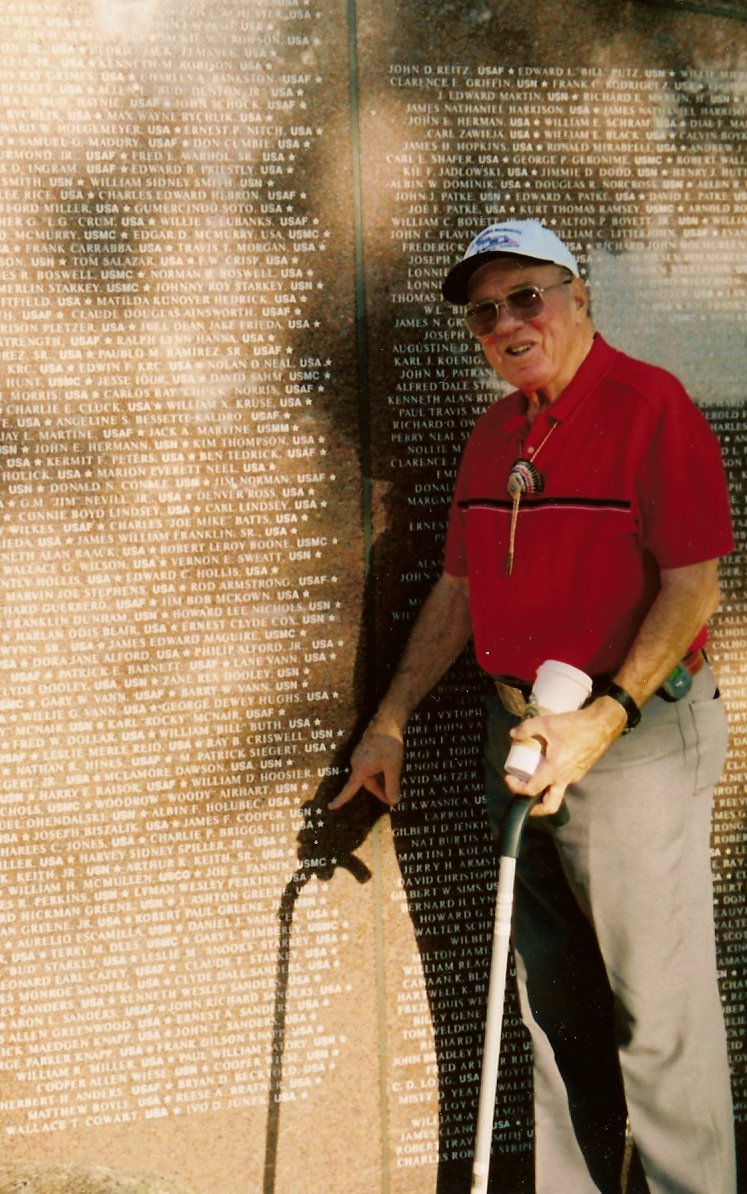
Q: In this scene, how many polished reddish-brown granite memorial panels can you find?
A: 2